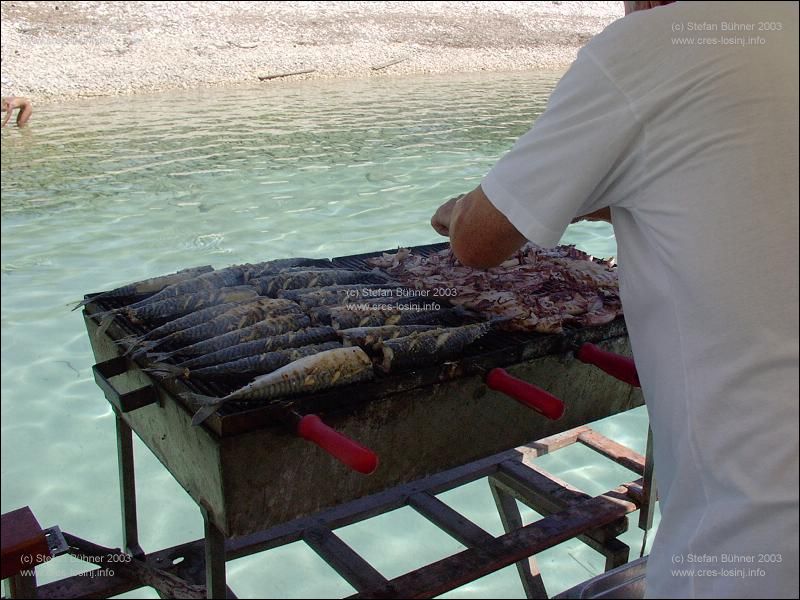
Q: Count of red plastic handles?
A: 3